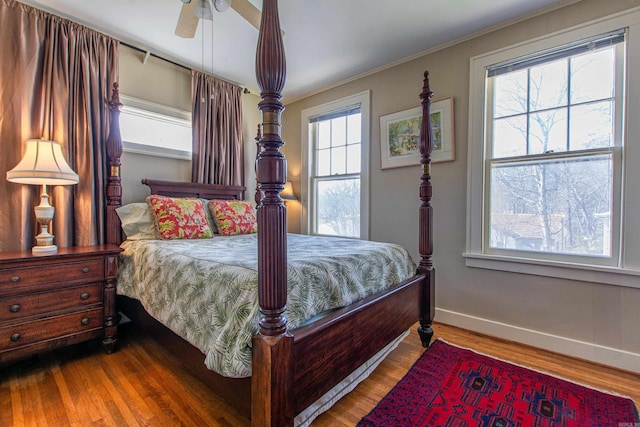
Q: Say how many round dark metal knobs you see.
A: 6